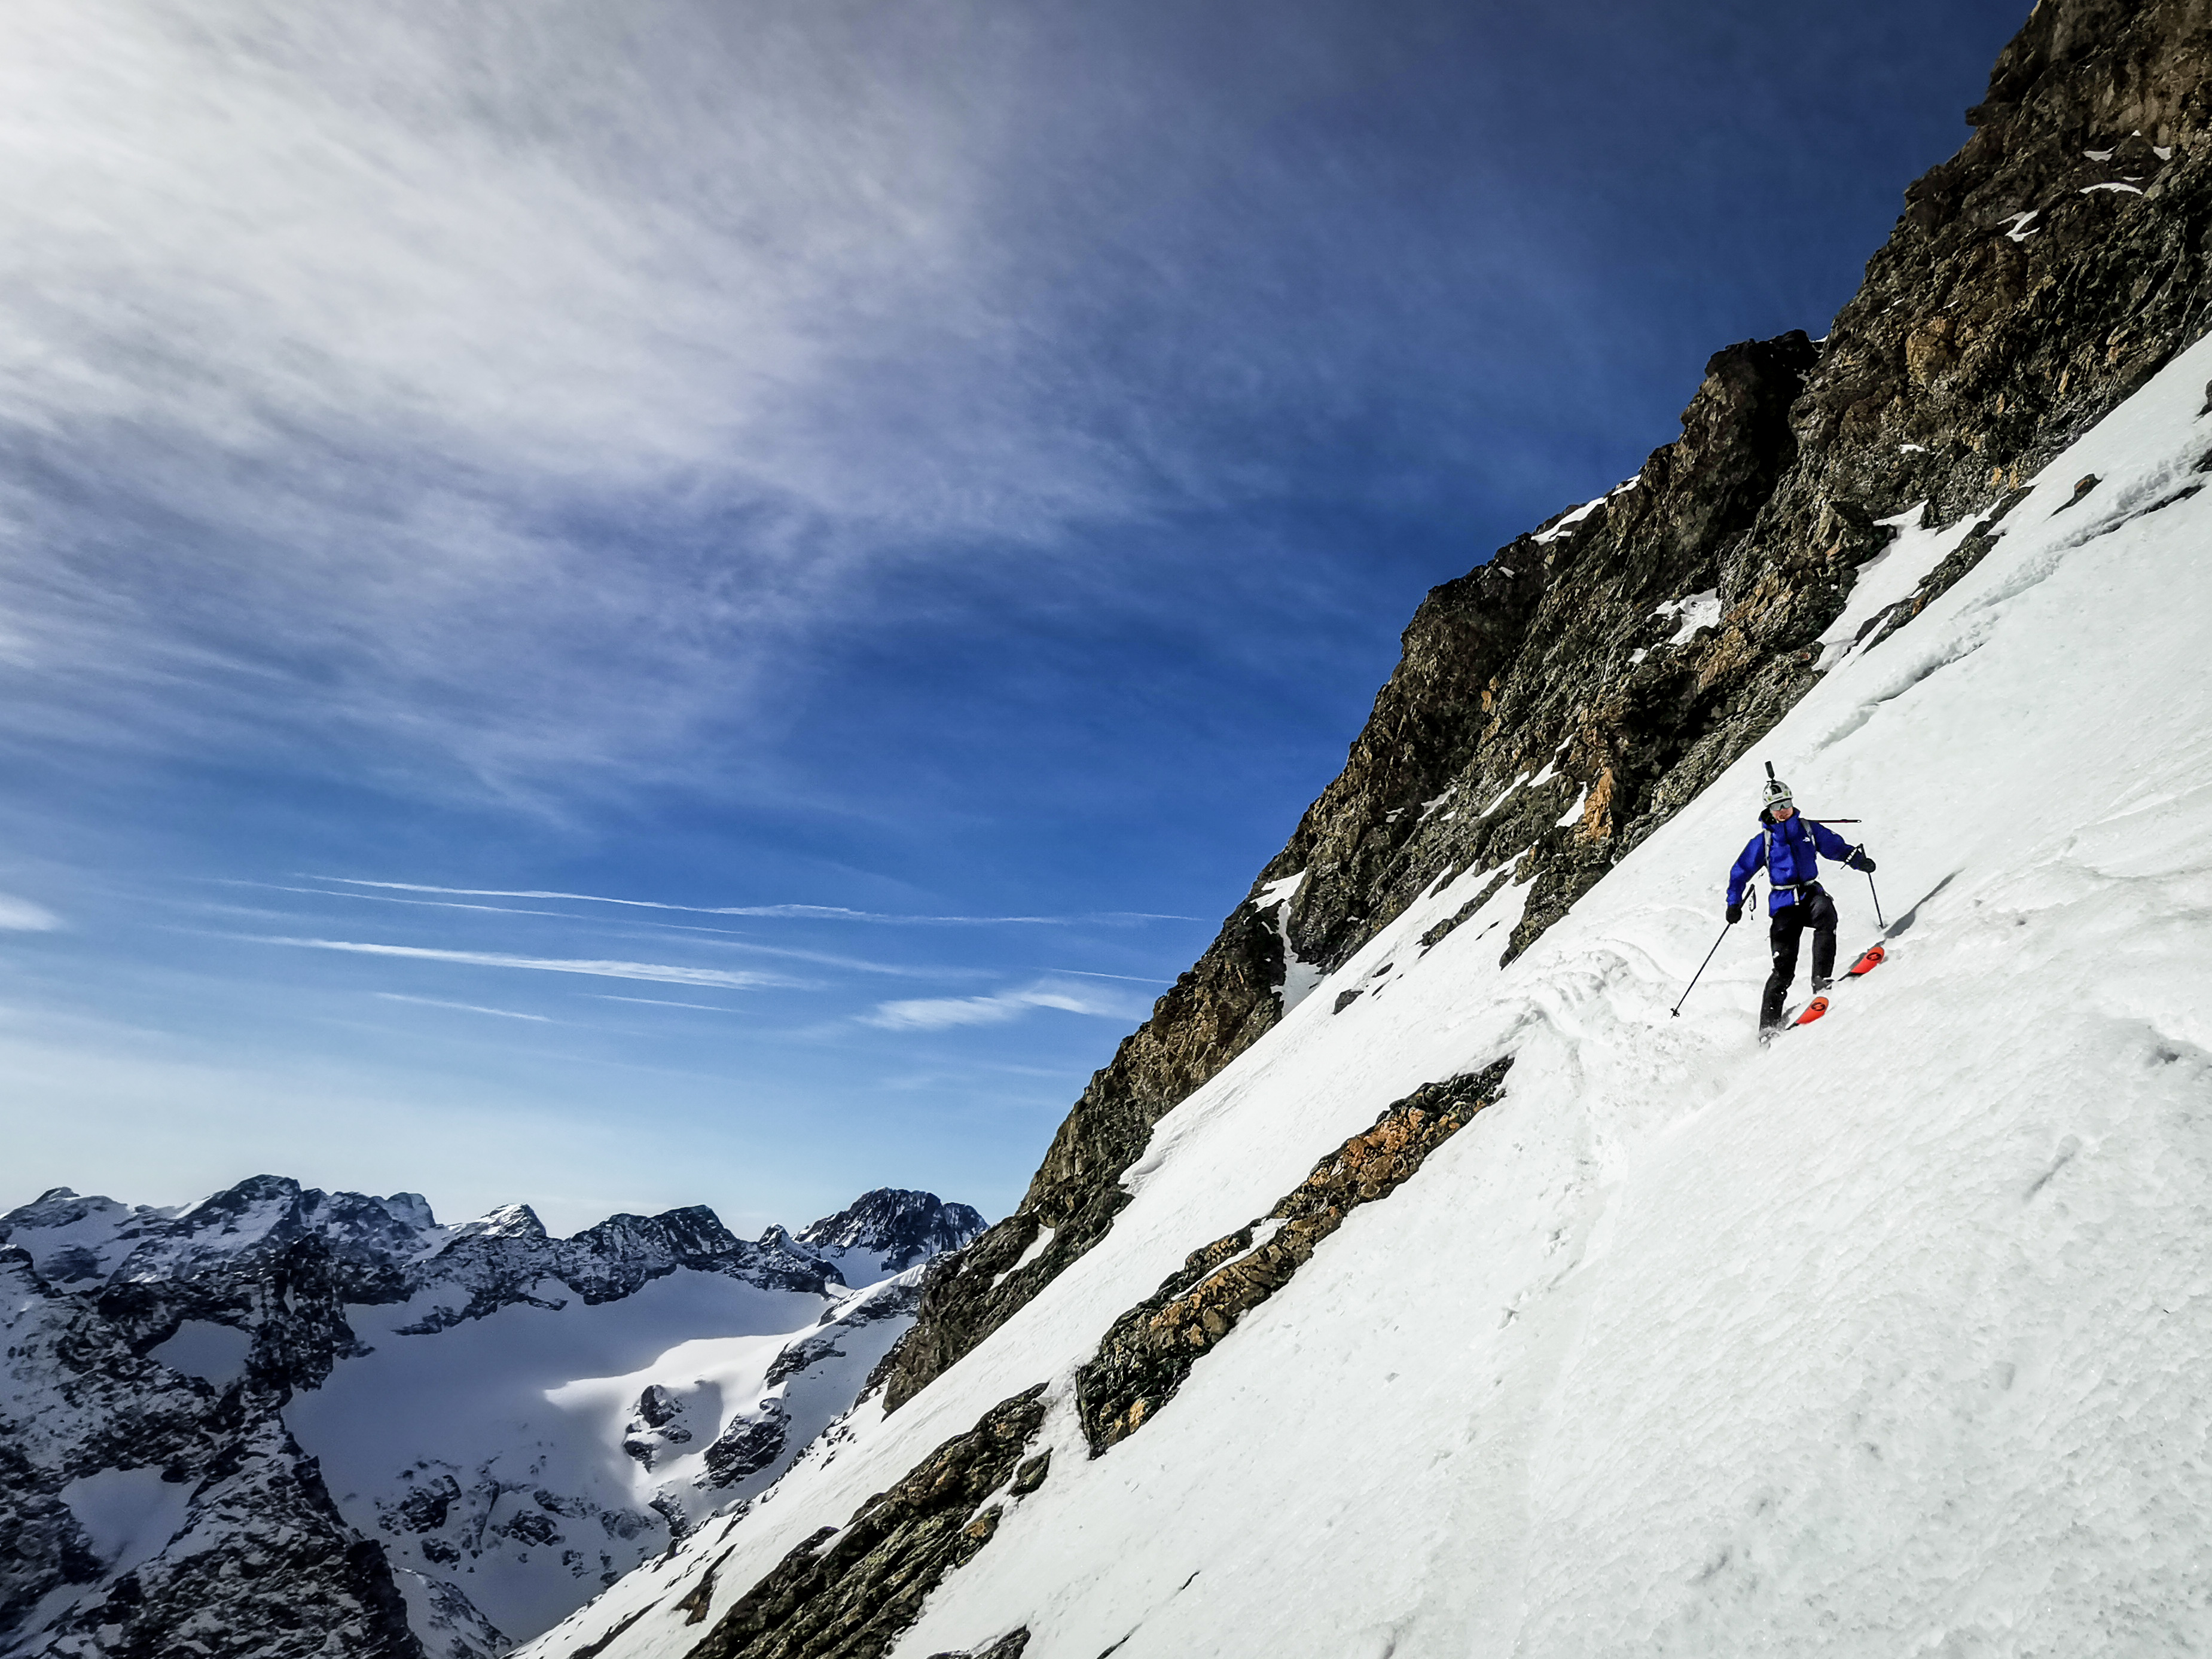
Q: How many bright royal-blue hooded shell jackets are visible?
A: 1